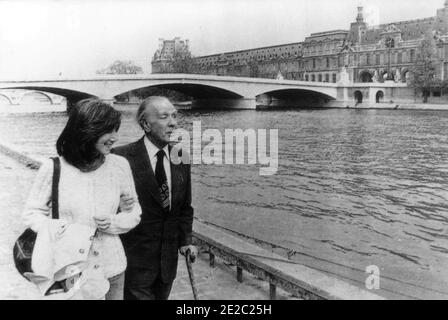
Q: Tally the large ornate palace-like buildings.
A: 1